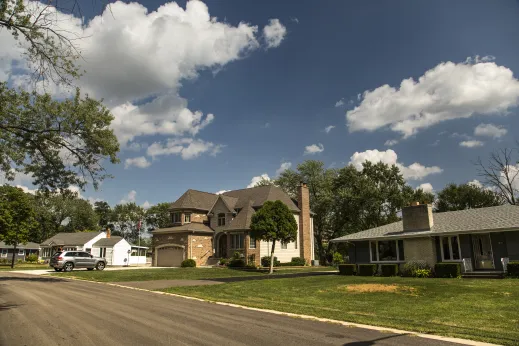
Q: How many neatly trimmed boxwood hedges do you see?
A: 5